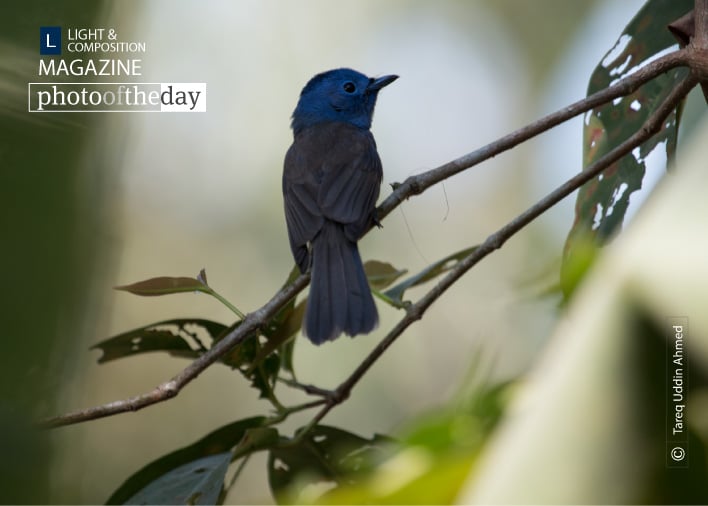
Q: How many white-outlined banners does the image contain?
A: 1